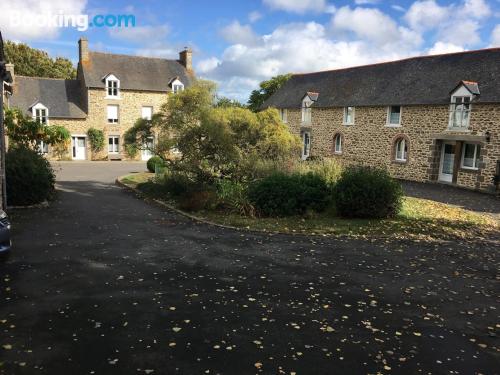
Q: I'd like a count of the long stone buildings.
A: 2